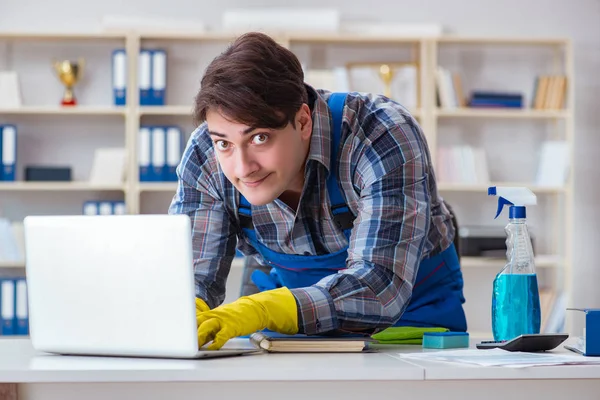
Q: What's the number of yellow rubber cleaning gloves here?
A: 2